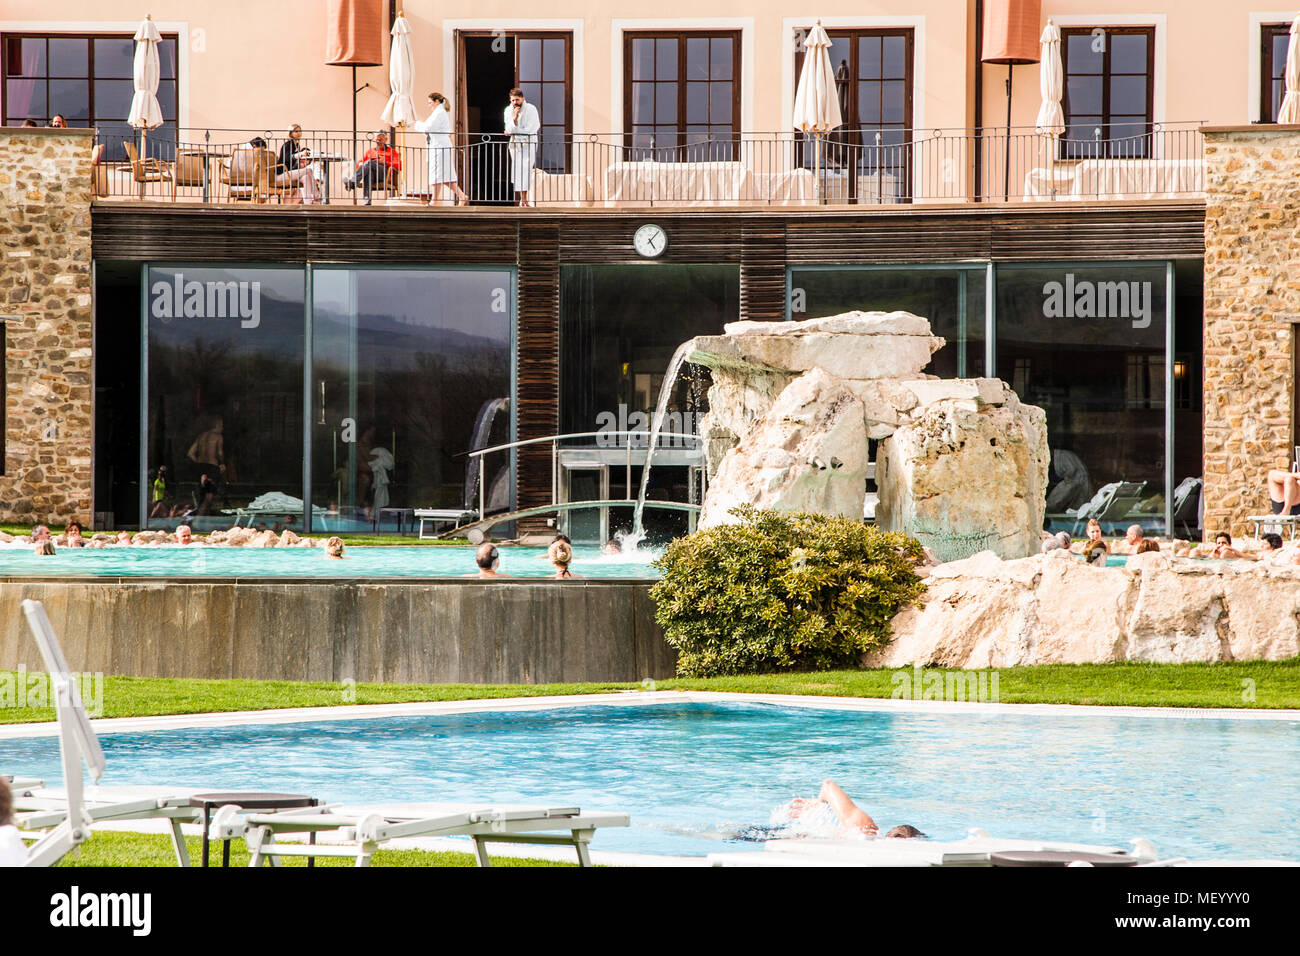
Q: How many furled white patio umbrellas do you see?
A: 5